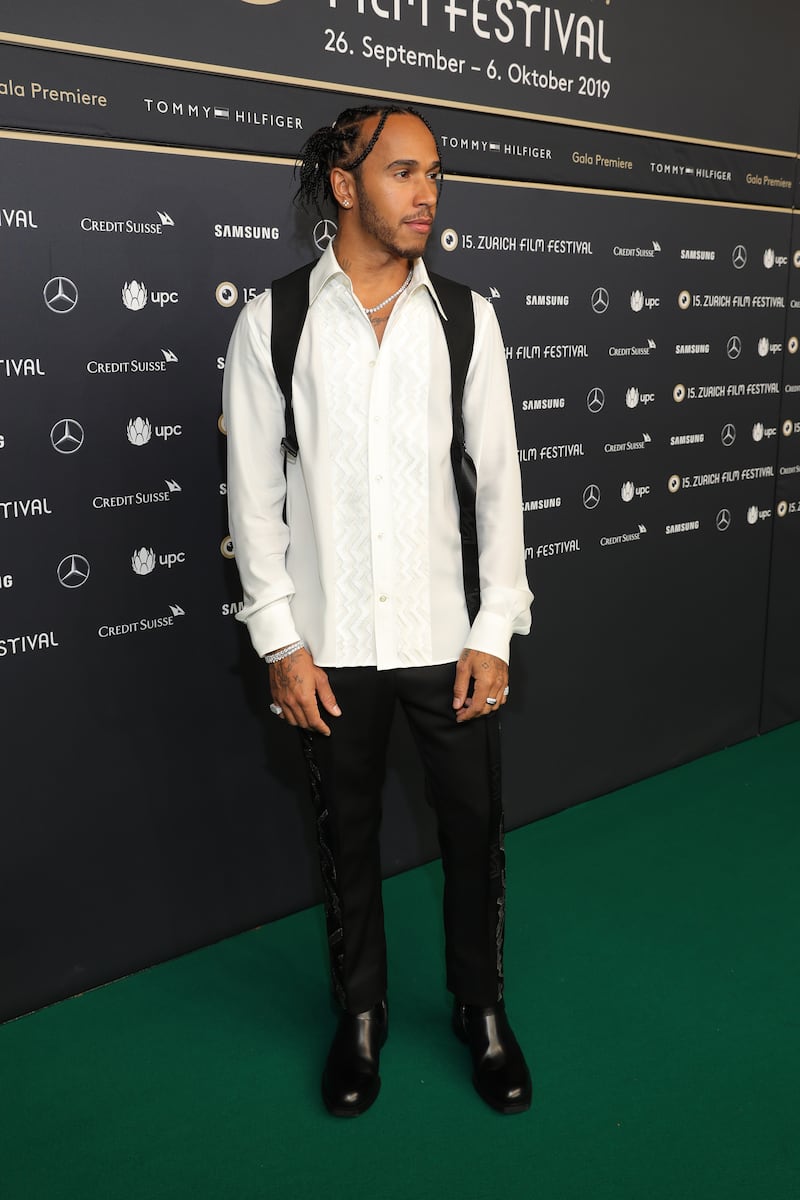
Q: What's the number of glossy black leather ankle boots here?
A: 2